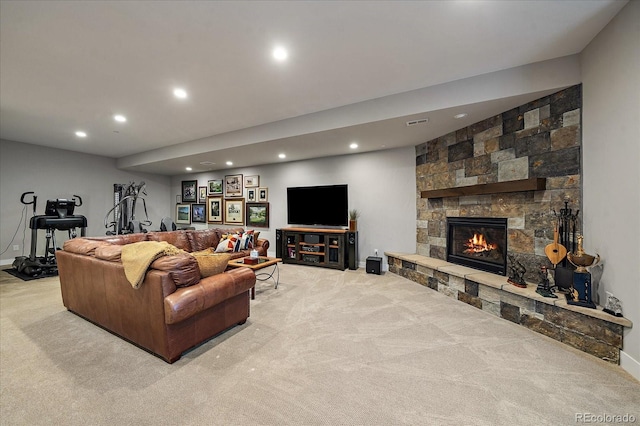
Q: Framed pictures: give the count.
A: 13